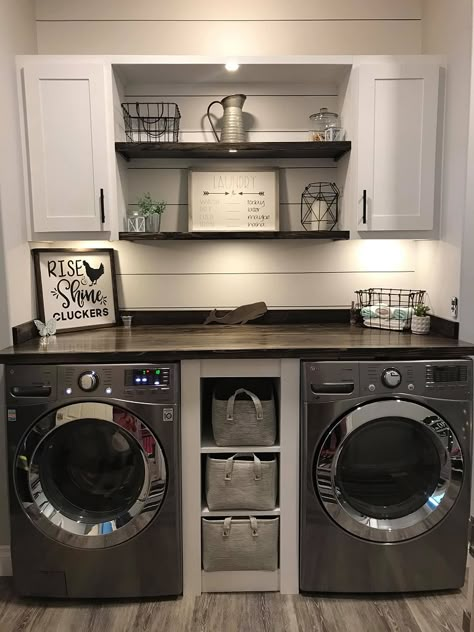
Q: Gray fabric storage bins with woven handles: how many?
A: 3